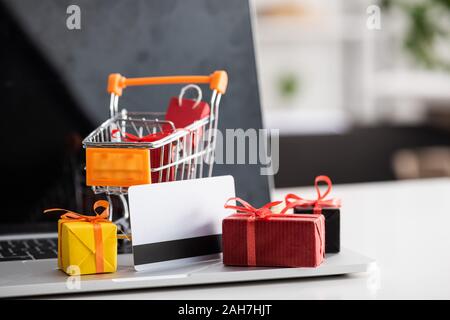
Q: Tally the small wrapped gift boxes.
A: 3